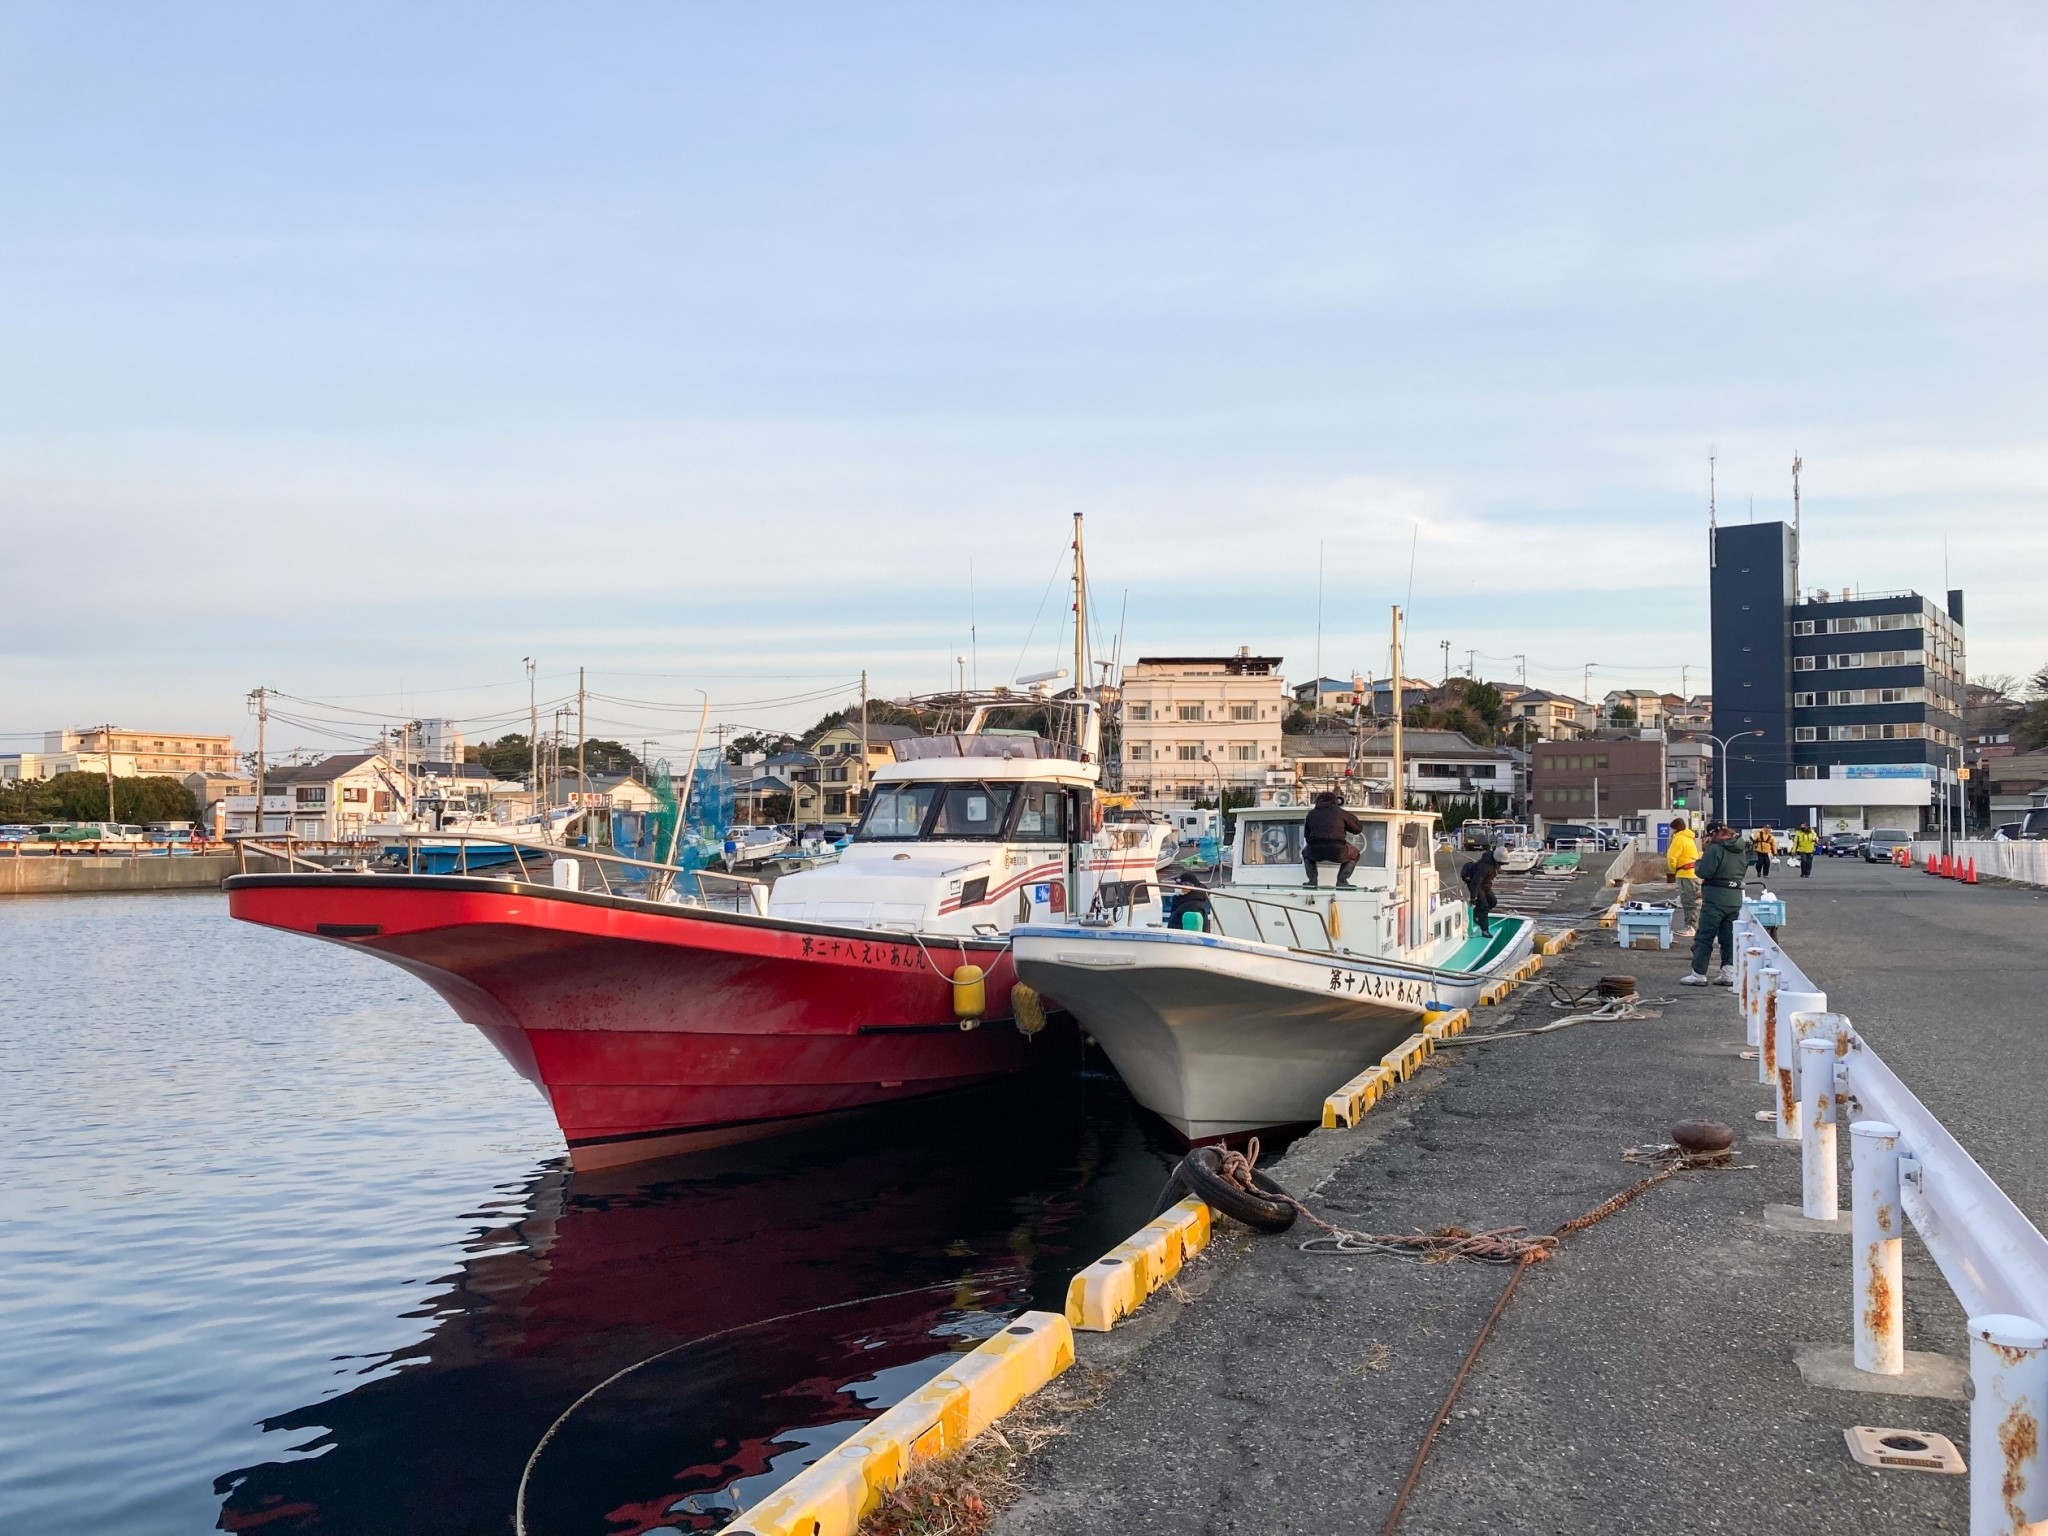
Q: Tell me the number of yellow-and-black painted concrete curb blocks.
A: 11